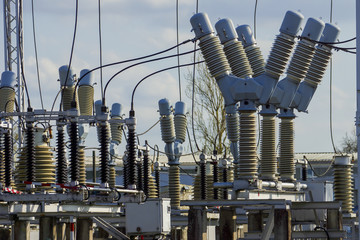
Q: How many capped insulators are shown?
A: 13